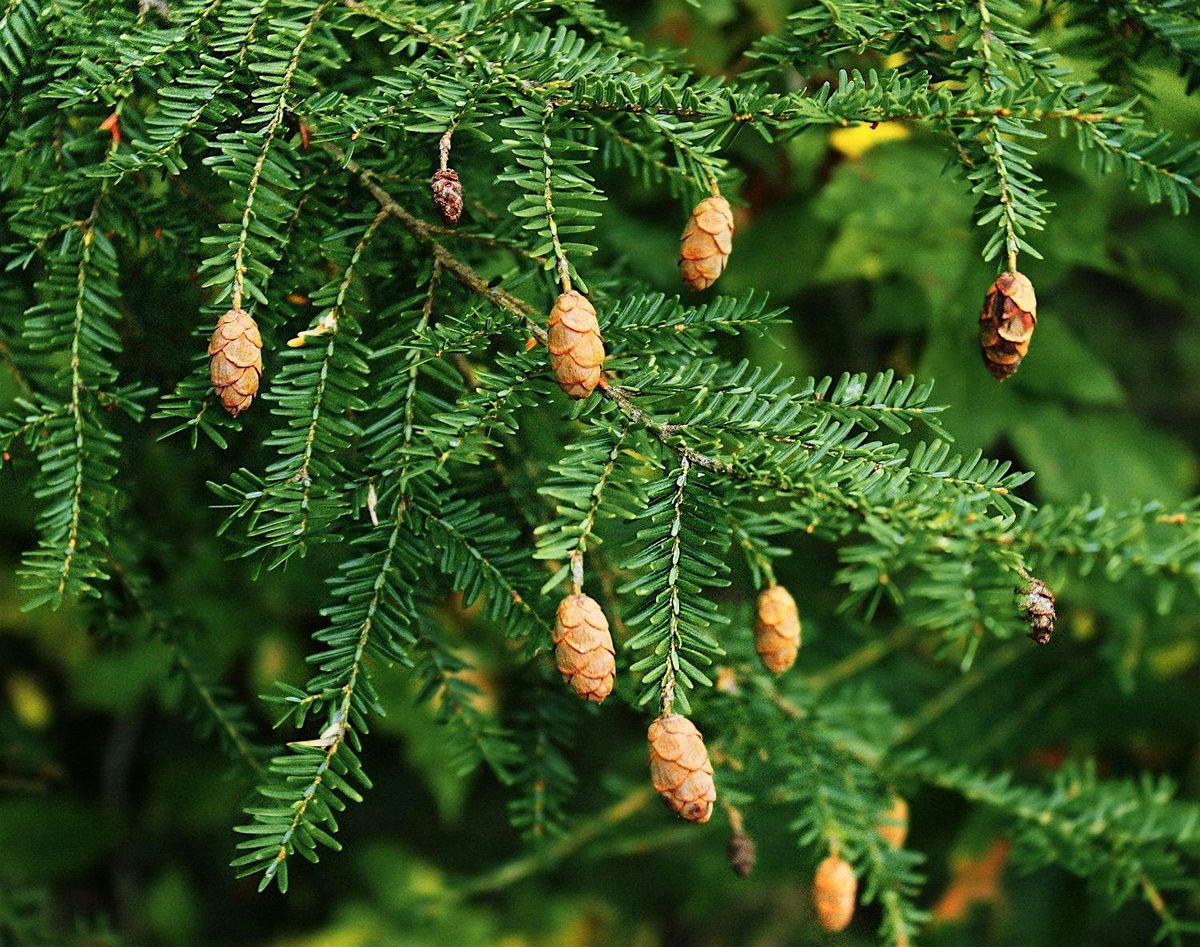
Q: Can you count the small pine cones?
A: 12